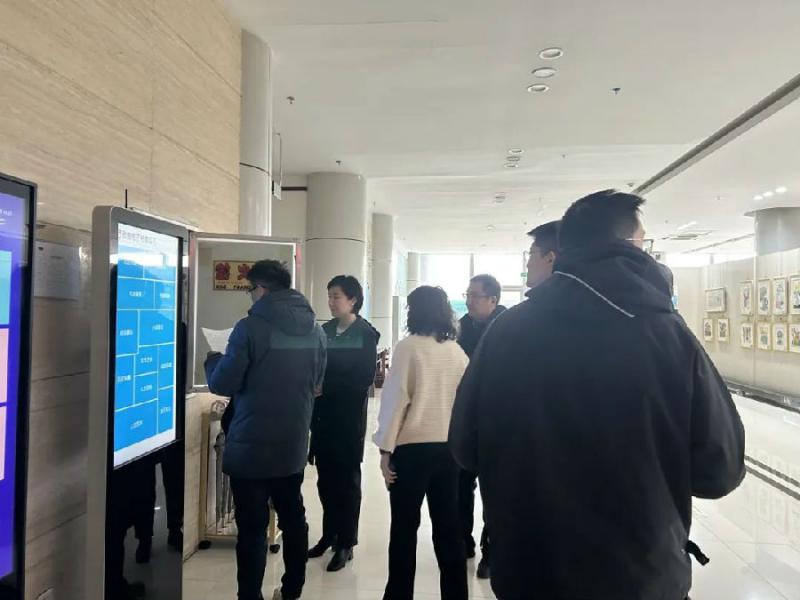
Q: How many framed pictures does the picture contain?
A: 11